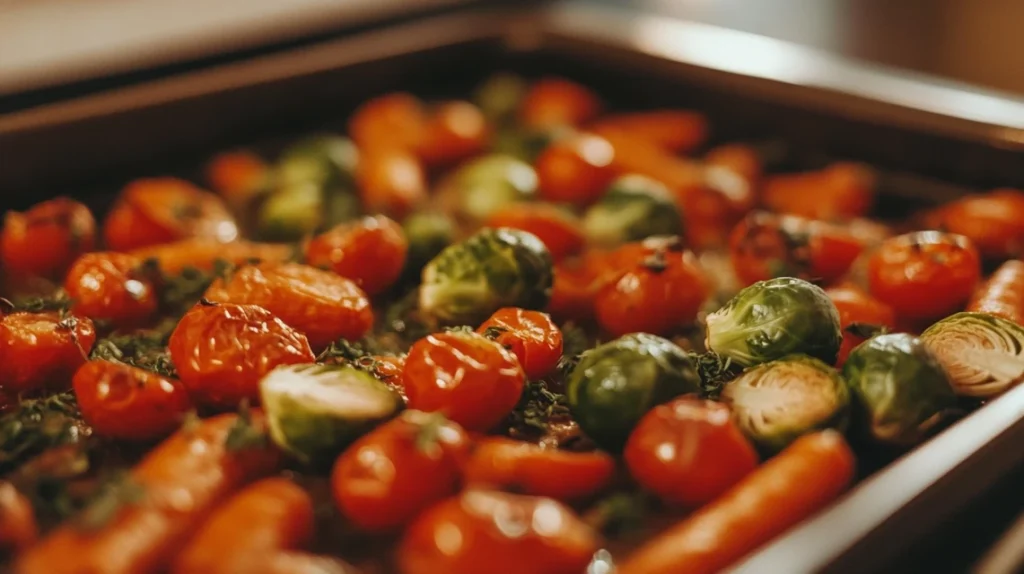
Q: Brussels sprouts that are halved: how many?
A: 3